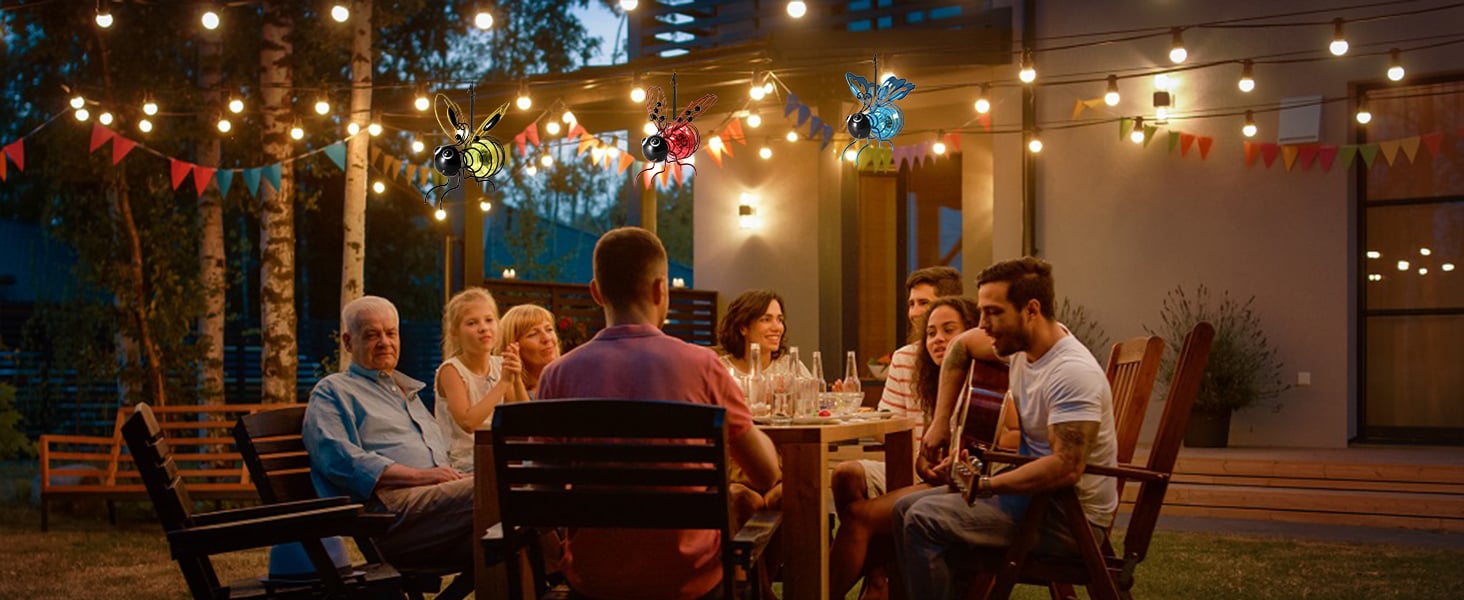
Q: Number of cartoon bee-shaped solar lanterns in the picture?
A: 3